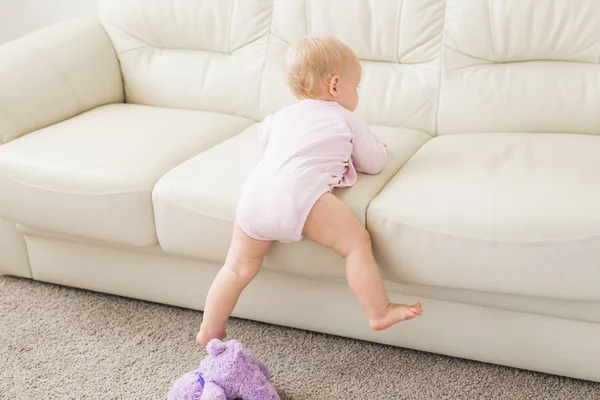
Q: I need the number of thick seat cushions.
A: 3